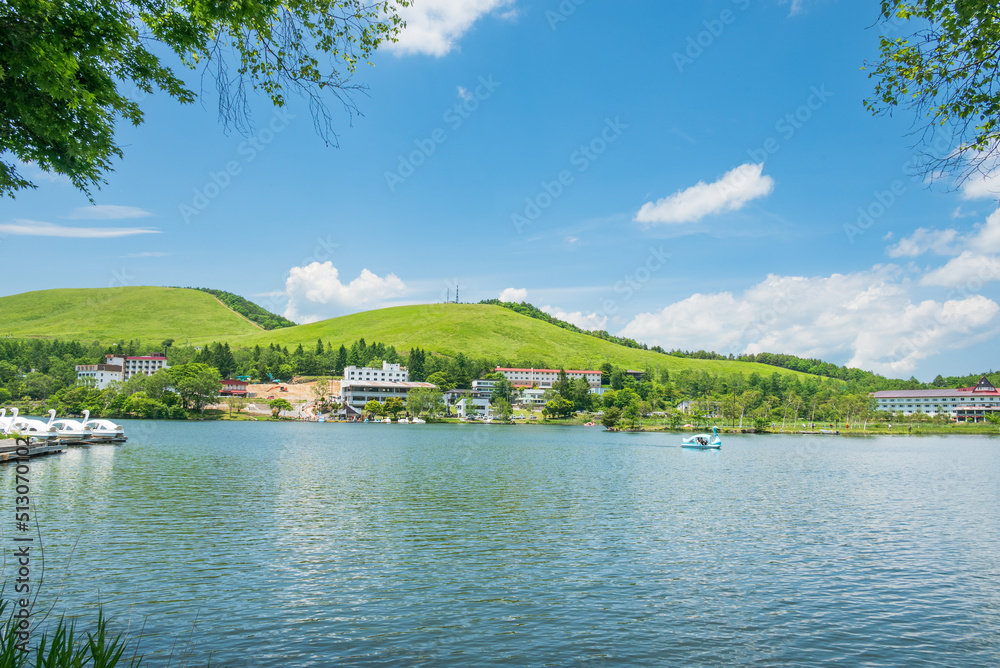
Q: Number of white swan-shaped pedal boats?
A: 4